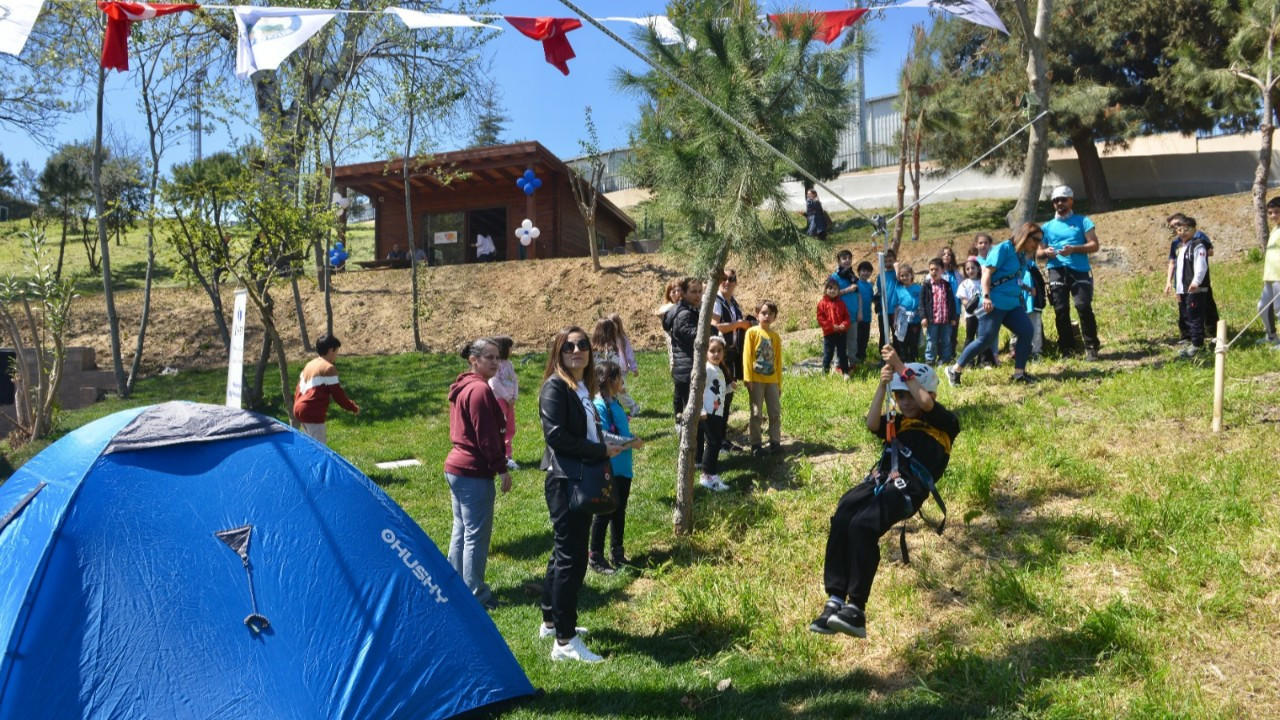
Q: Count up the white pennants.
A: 5